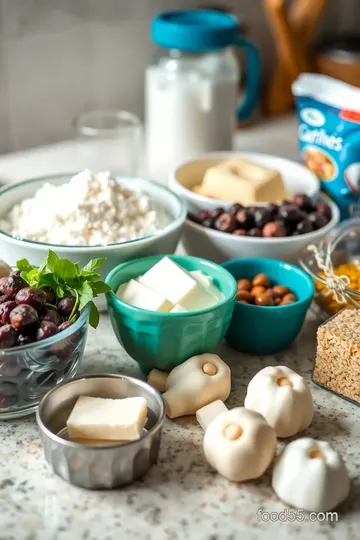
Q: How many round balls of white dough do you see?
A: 4